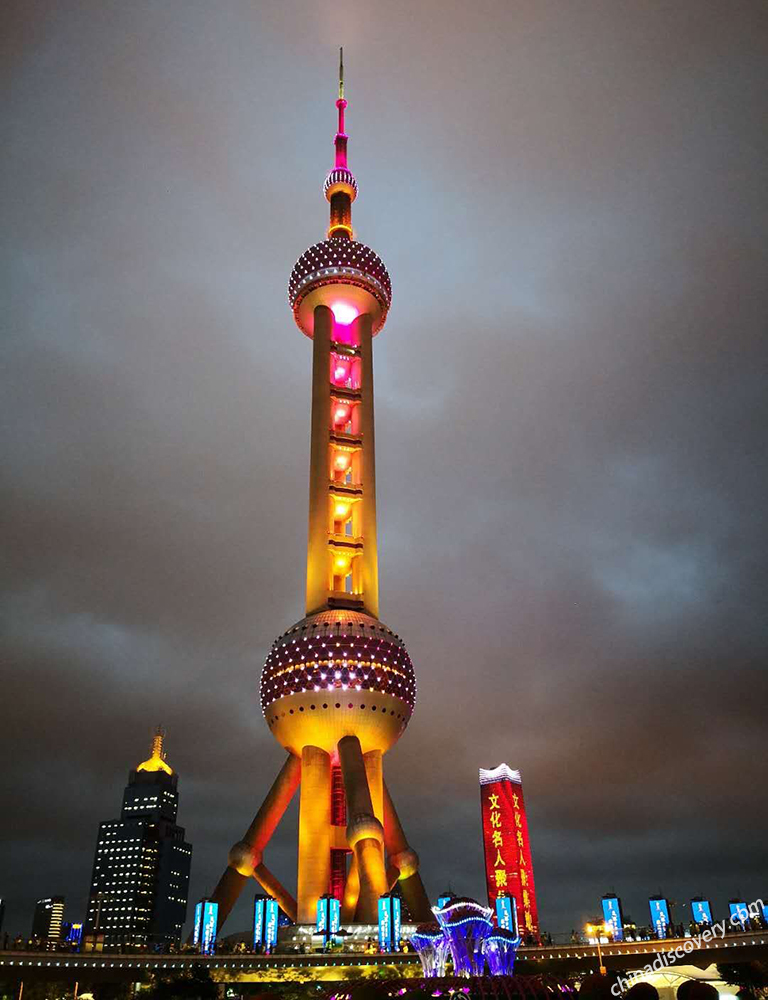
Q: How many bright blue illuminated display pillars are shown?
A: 11